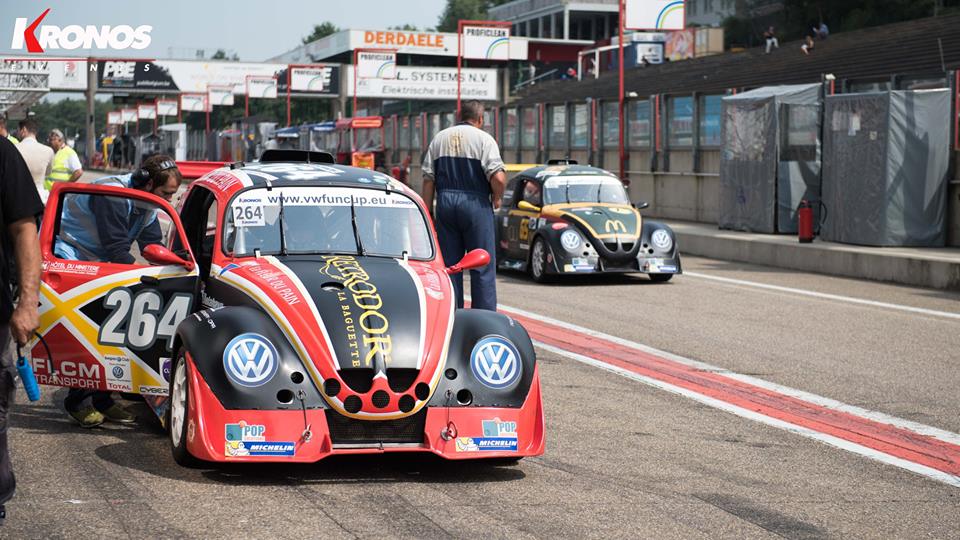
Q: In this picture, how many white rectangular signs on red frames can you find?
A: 11